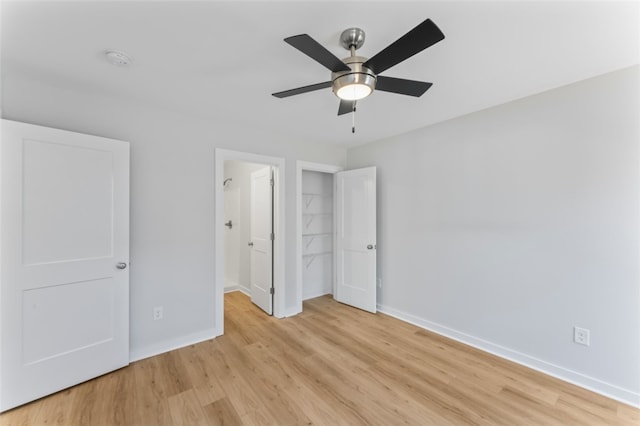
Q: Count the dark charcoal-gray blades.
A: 5